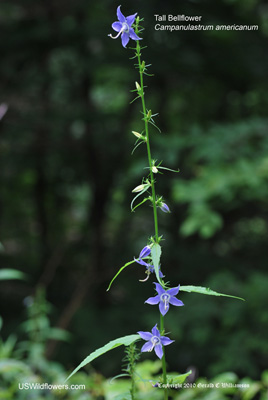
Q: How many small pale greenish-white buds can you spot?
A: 4